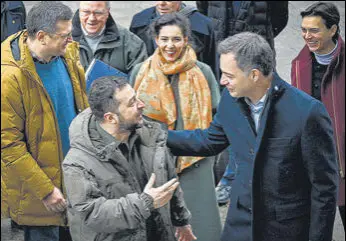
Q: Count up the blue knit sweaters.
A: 1